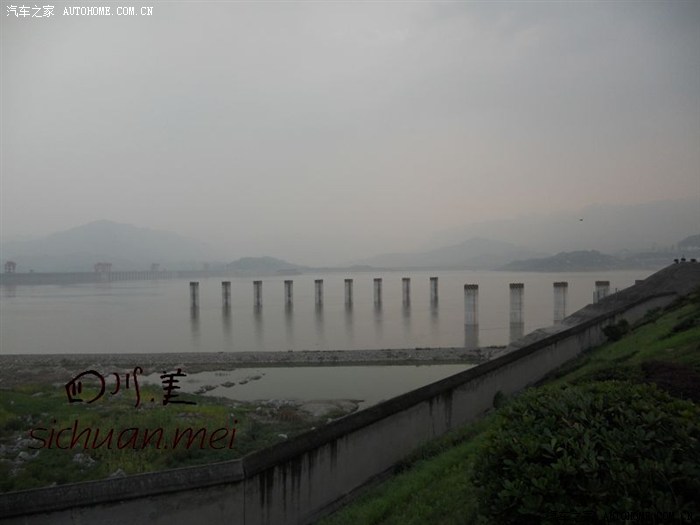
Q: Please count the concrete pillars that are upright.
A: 13